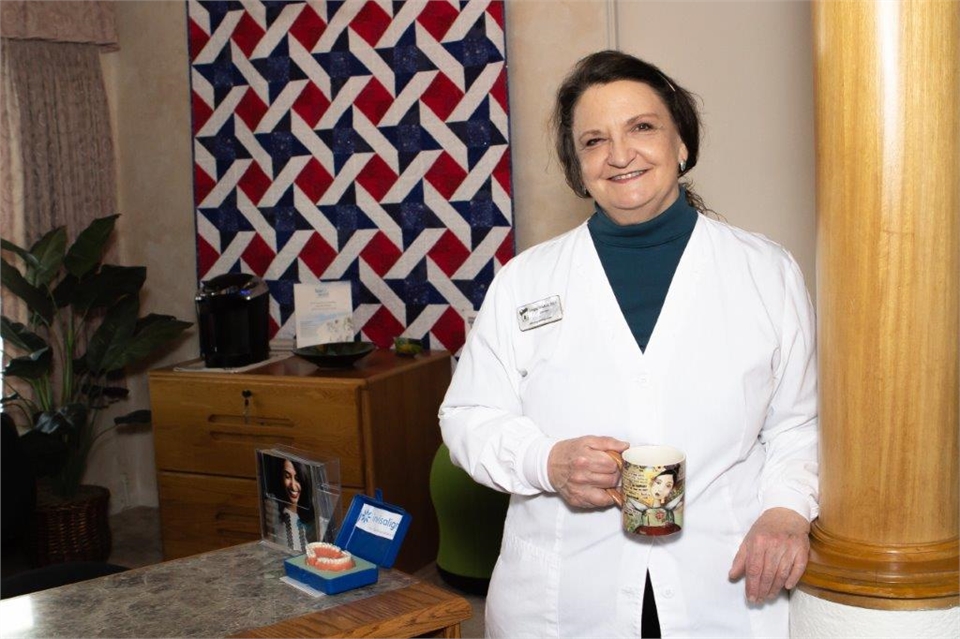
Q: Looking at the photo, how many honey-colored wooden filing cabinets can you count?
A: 1